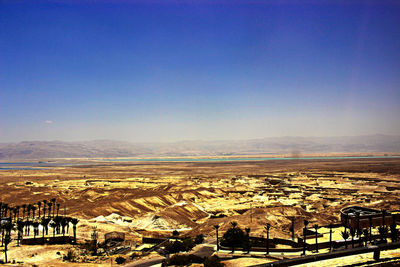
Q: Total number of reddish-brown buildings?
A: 1